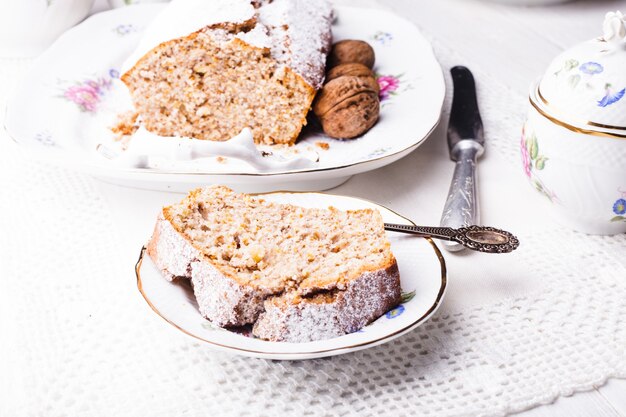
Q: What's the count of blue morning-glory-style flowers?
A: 4